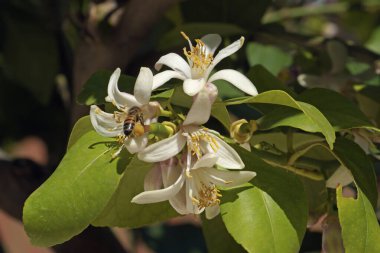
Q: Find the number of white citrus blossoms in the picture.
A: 4